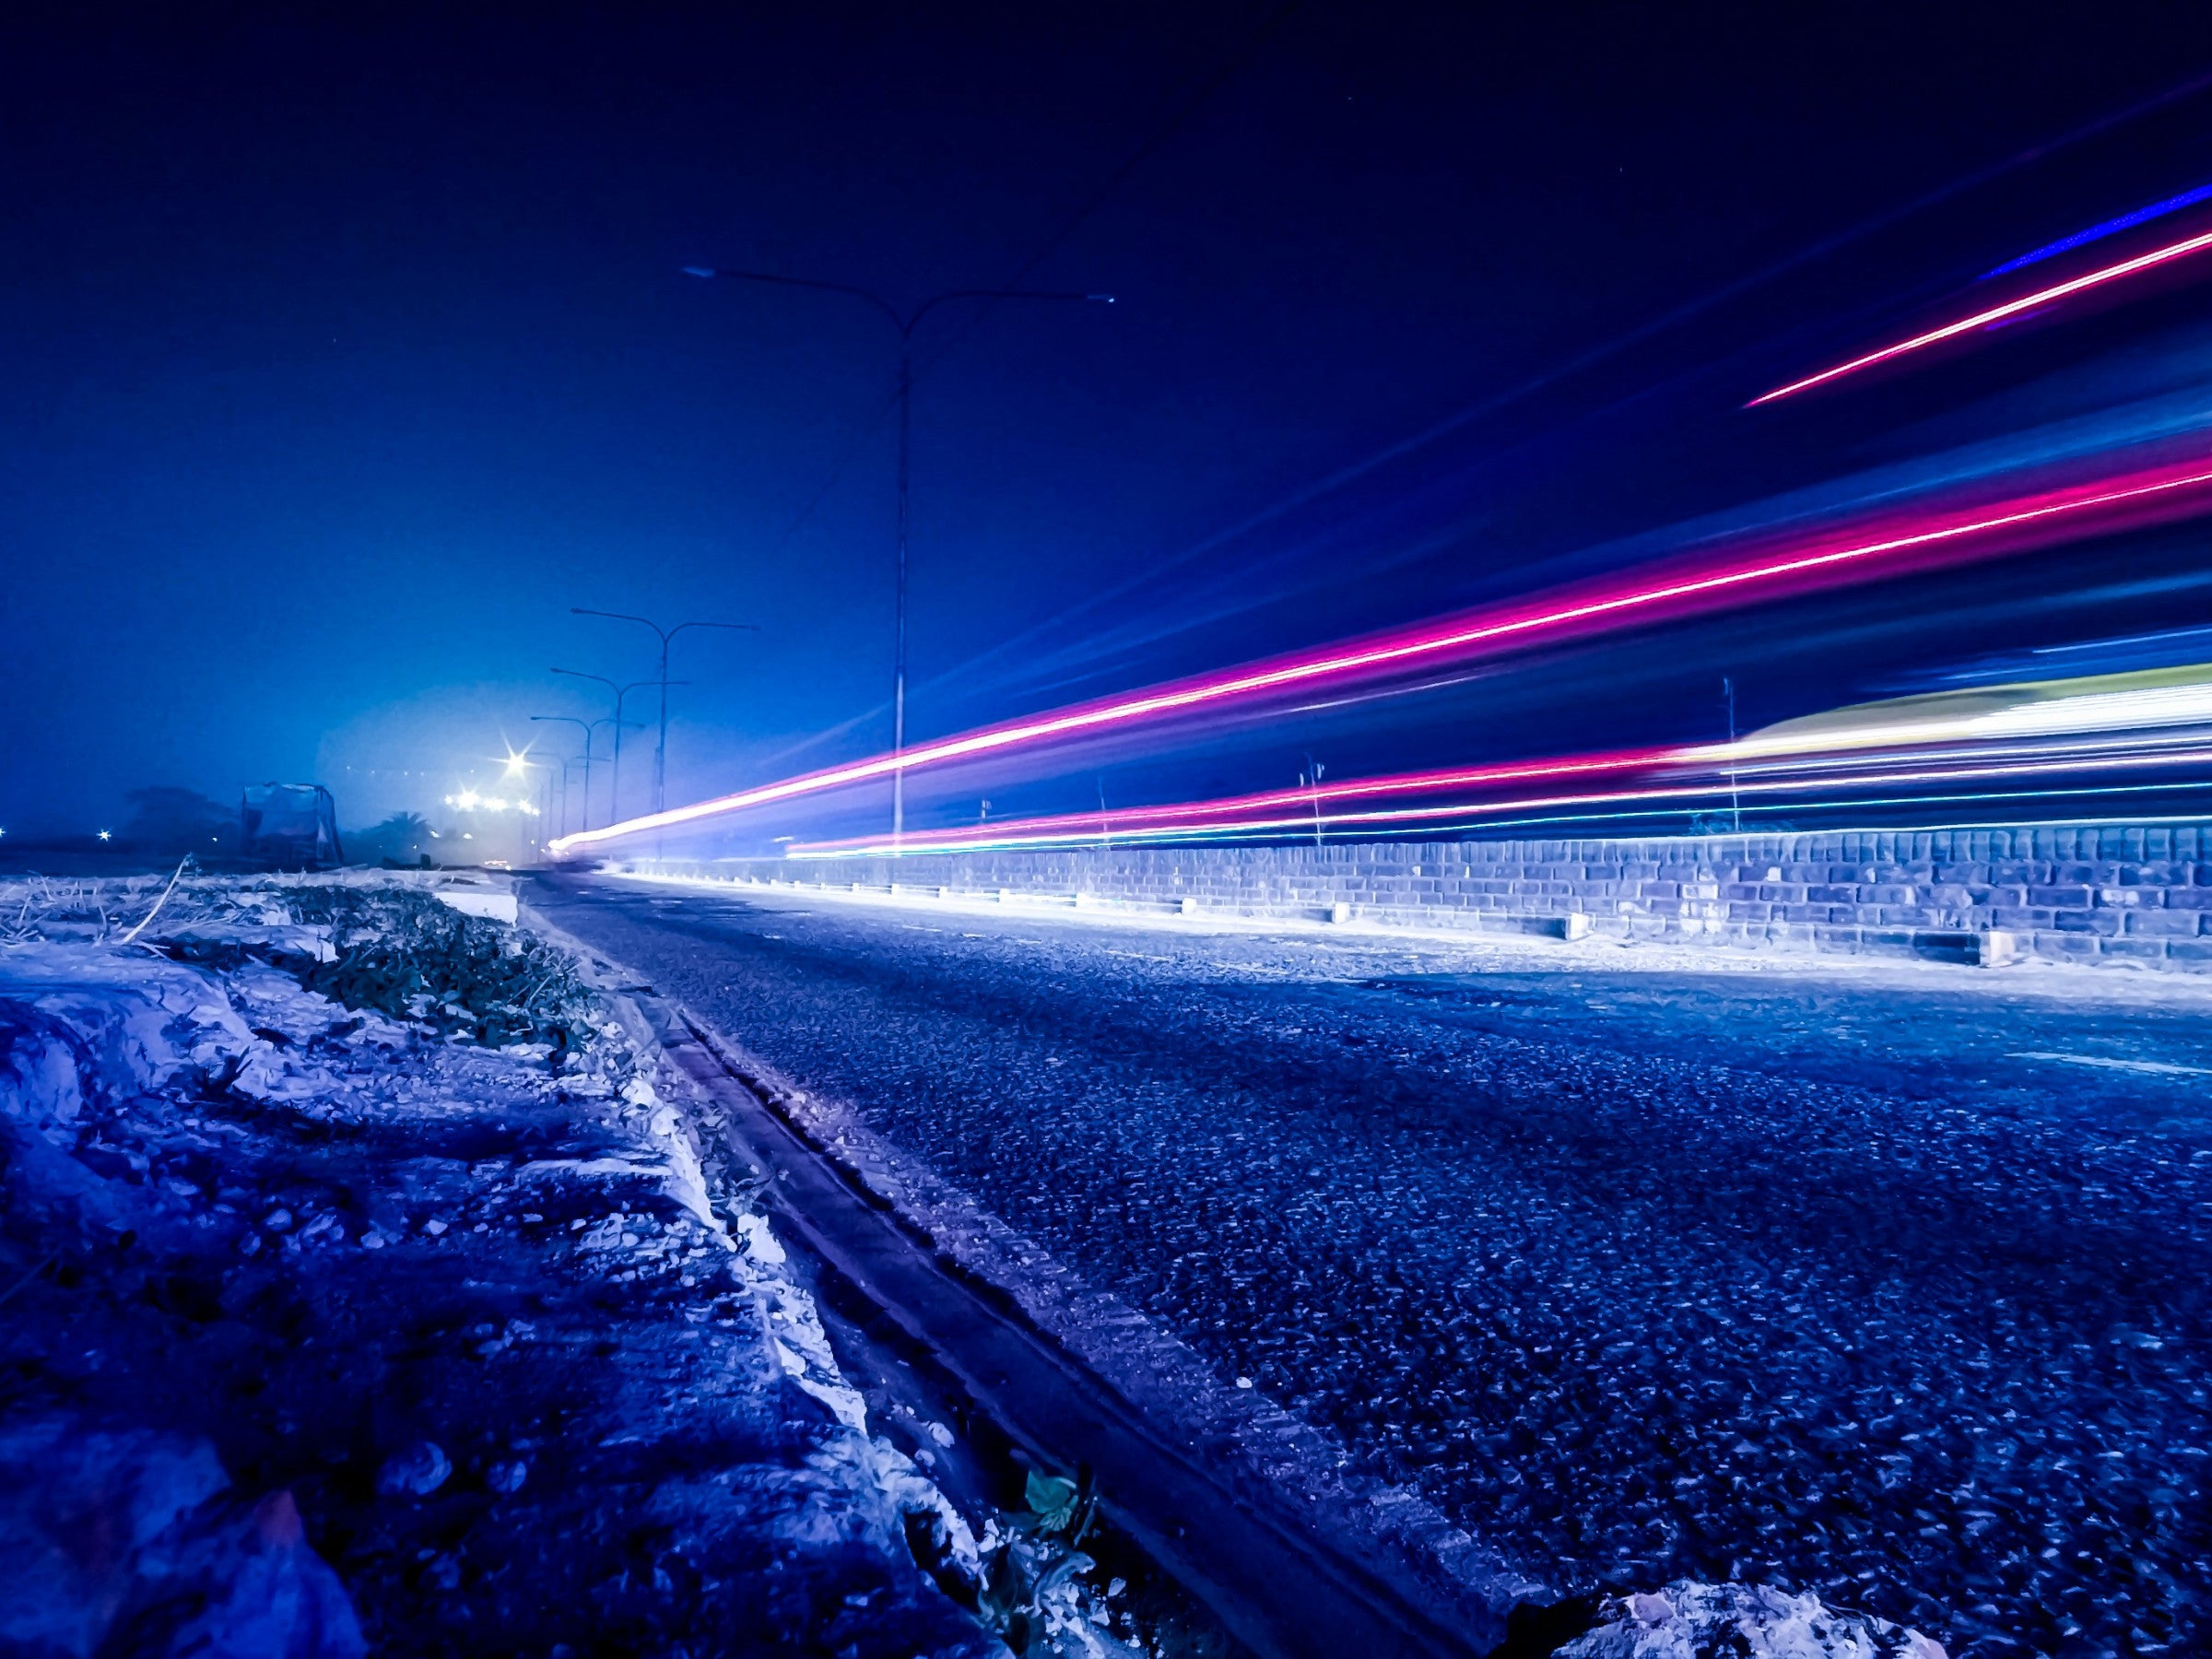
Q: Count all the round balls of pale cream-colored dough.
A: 0